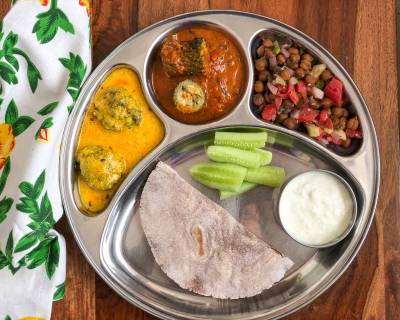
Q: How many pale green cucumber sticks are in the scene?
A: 6